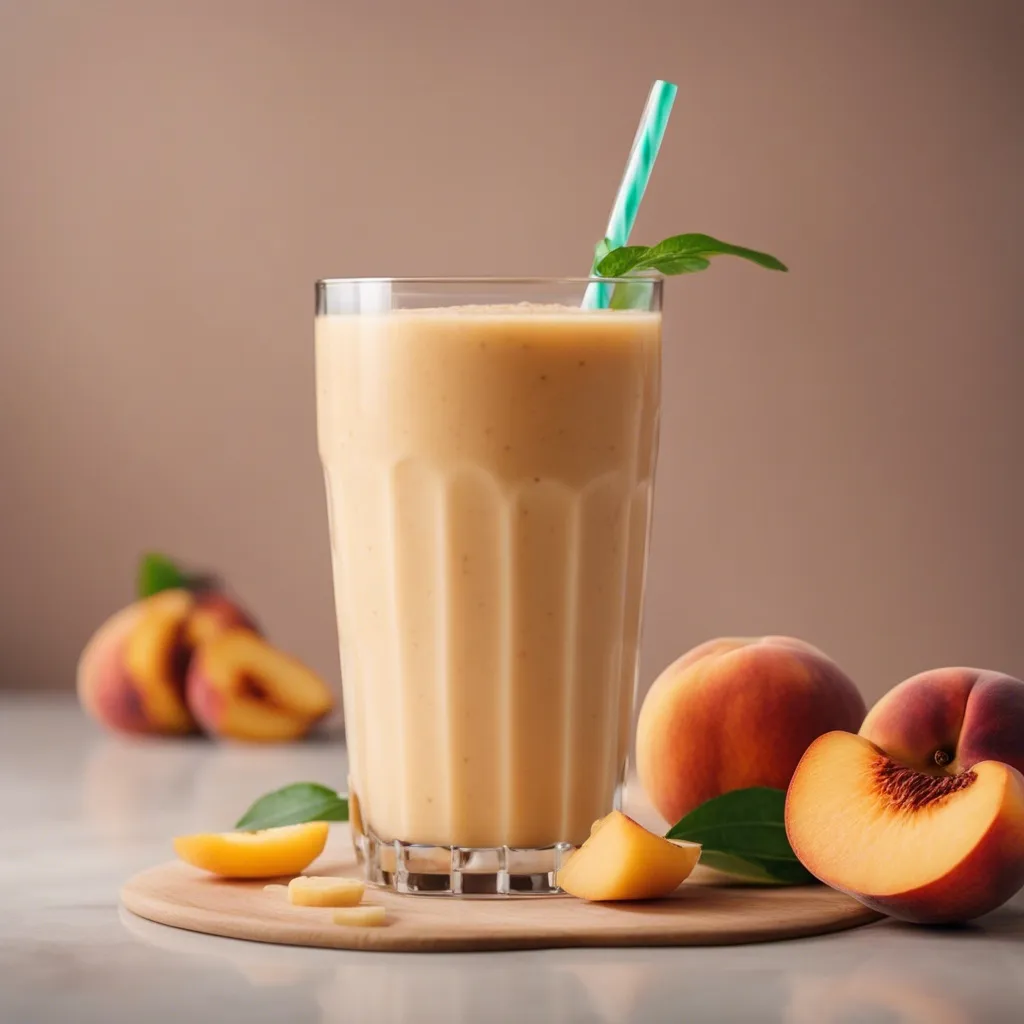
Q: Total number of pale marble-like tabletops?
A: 1